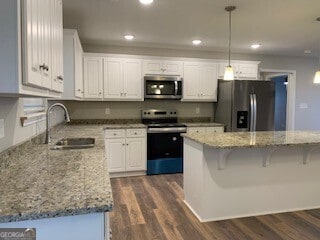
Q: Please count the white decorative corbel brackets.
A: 3